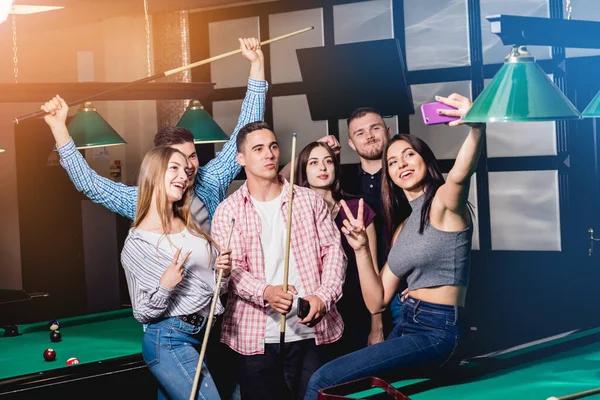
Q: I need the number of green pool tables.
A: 2